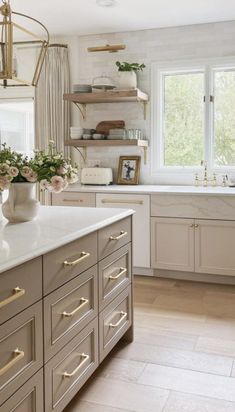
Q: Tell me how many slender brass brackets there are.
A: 4